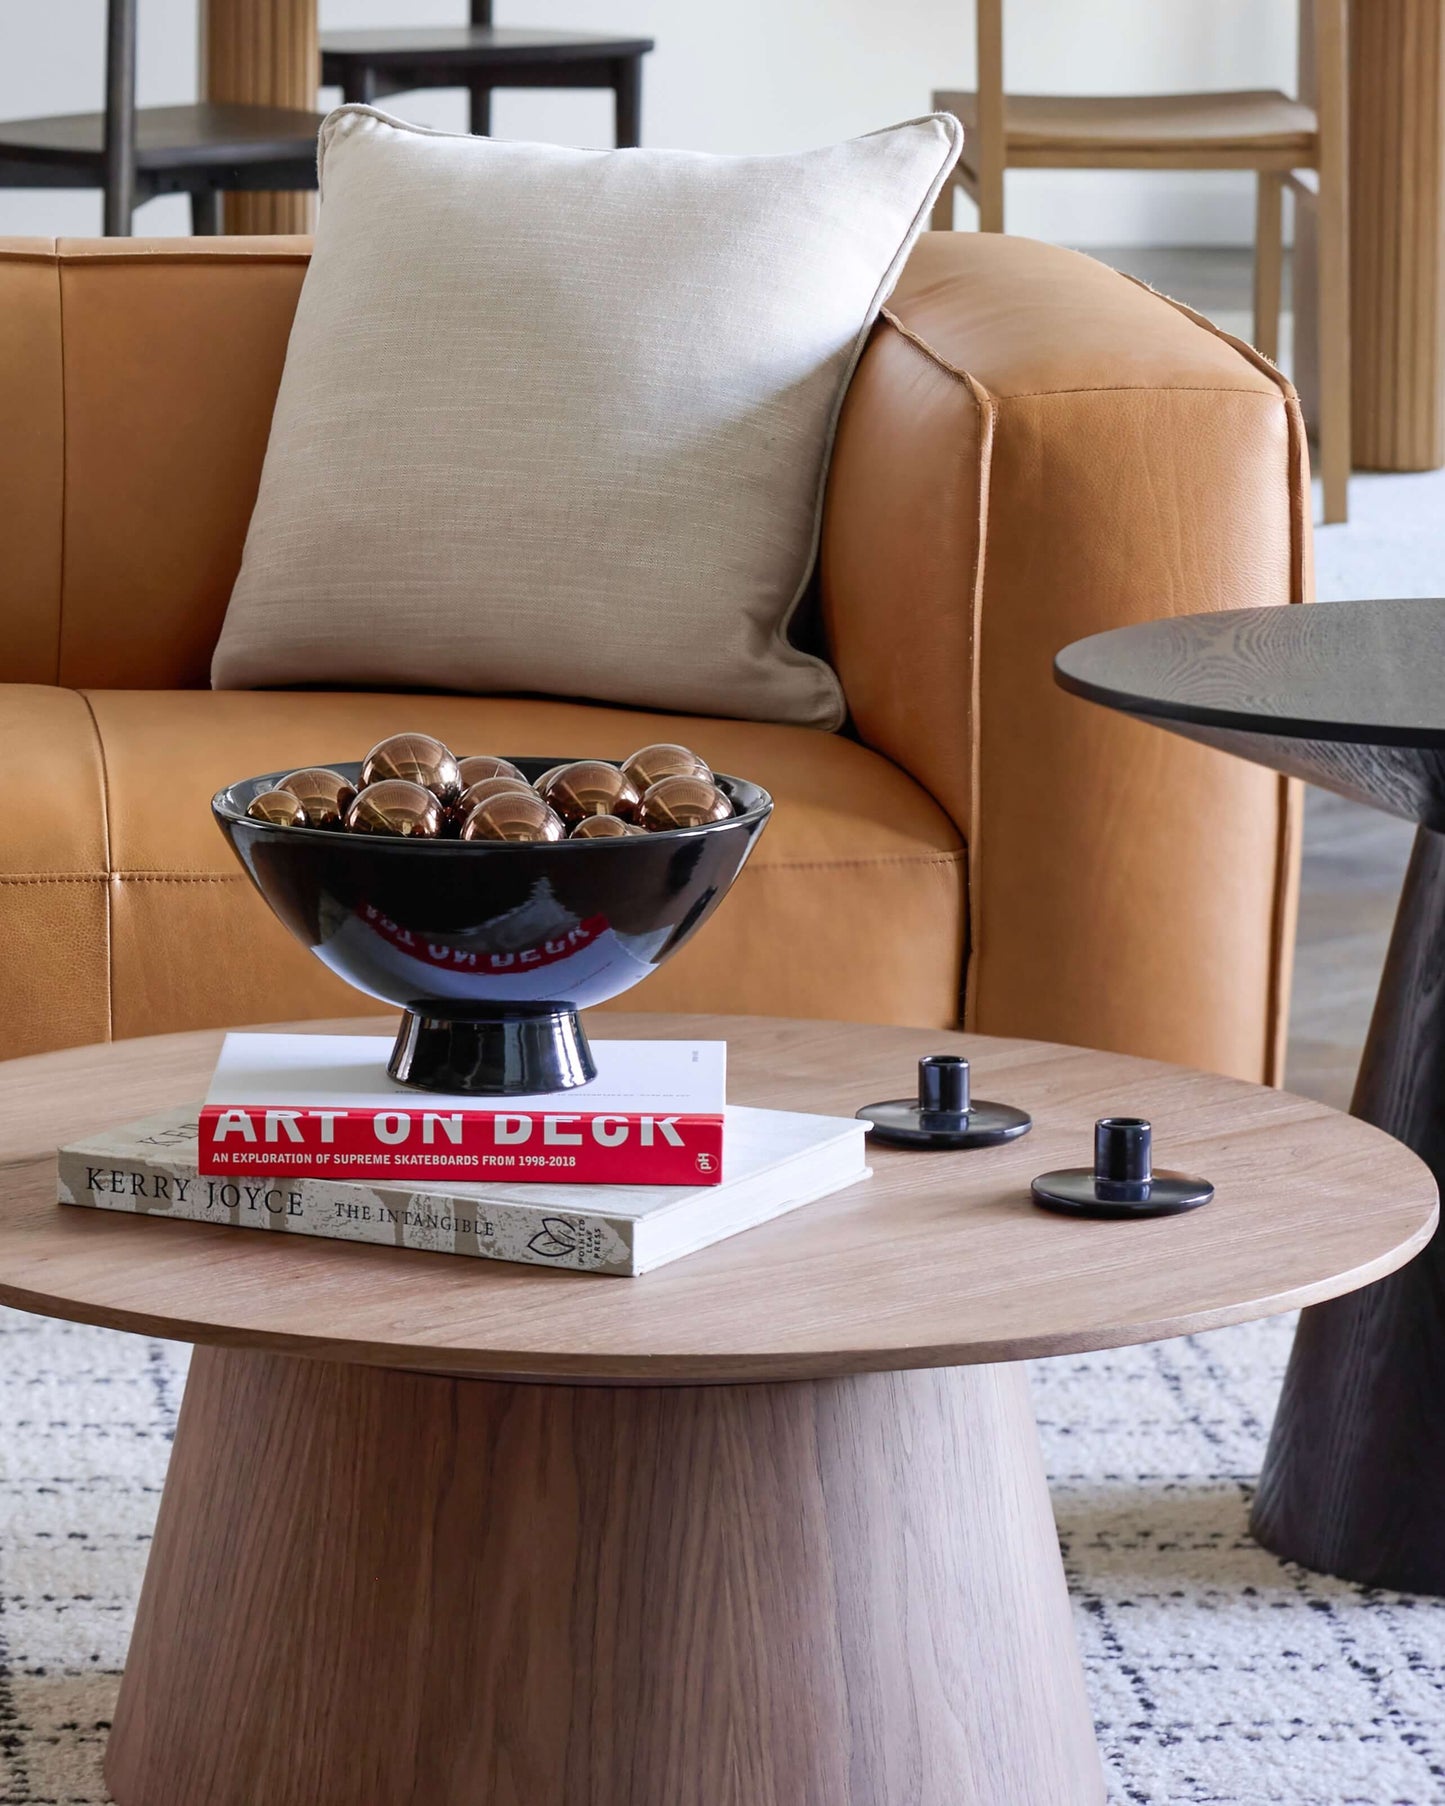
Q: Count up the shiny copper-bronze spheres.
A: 13